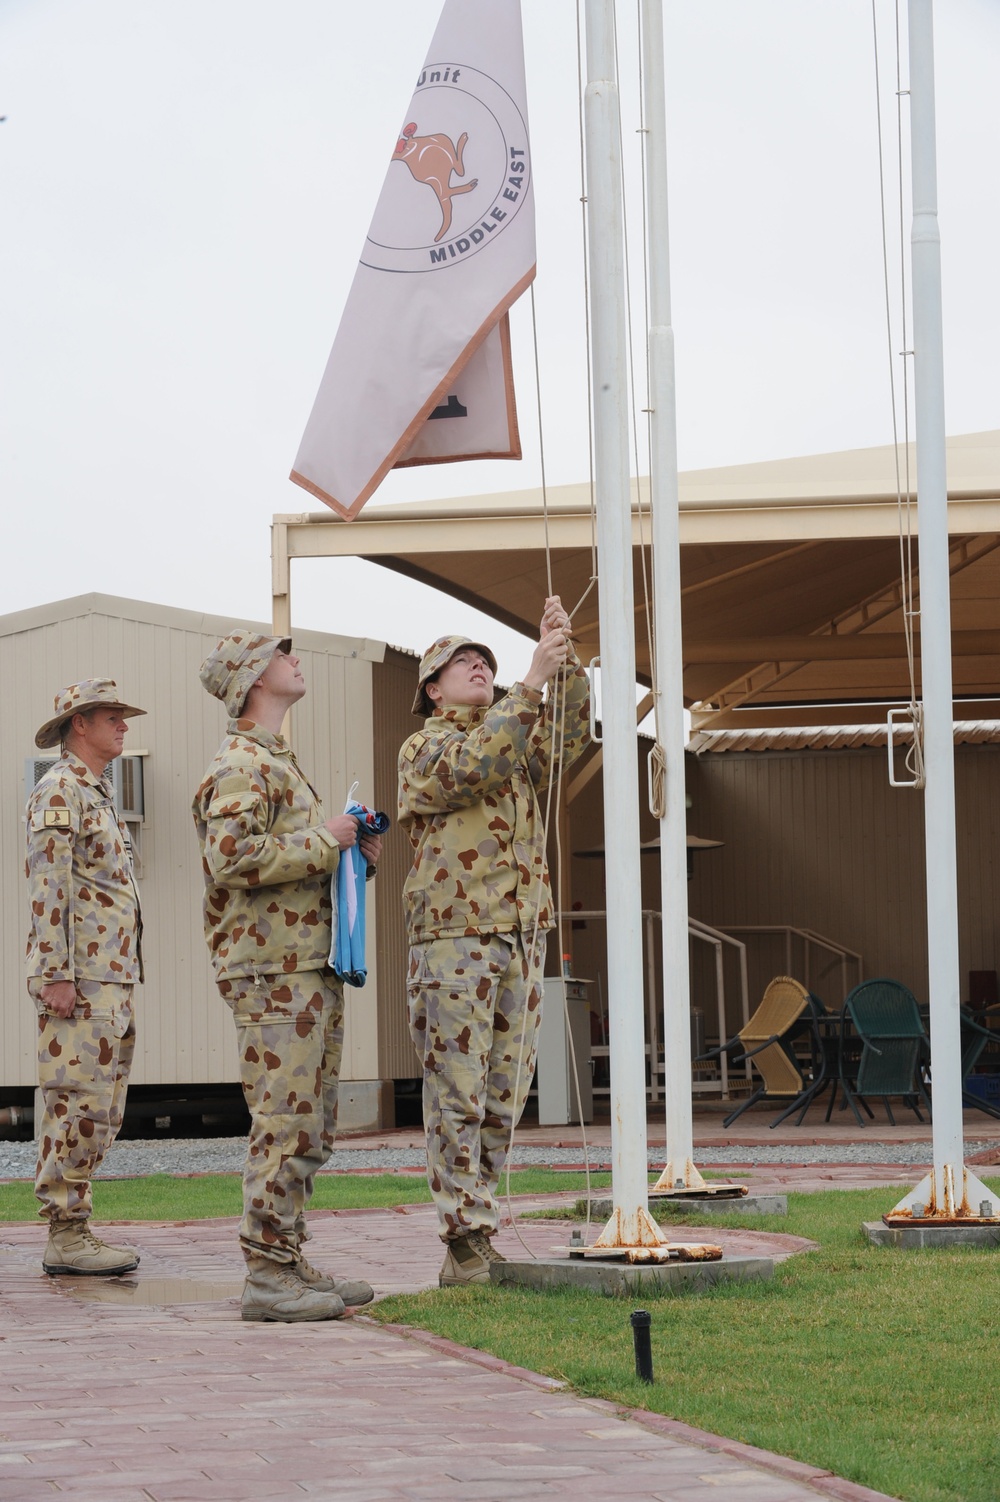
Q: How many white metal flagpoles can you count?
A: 3